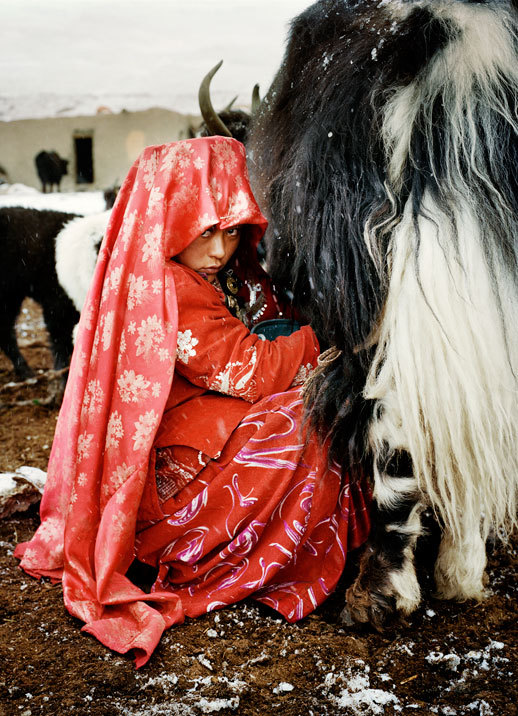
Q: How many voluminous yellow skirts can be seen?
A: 0